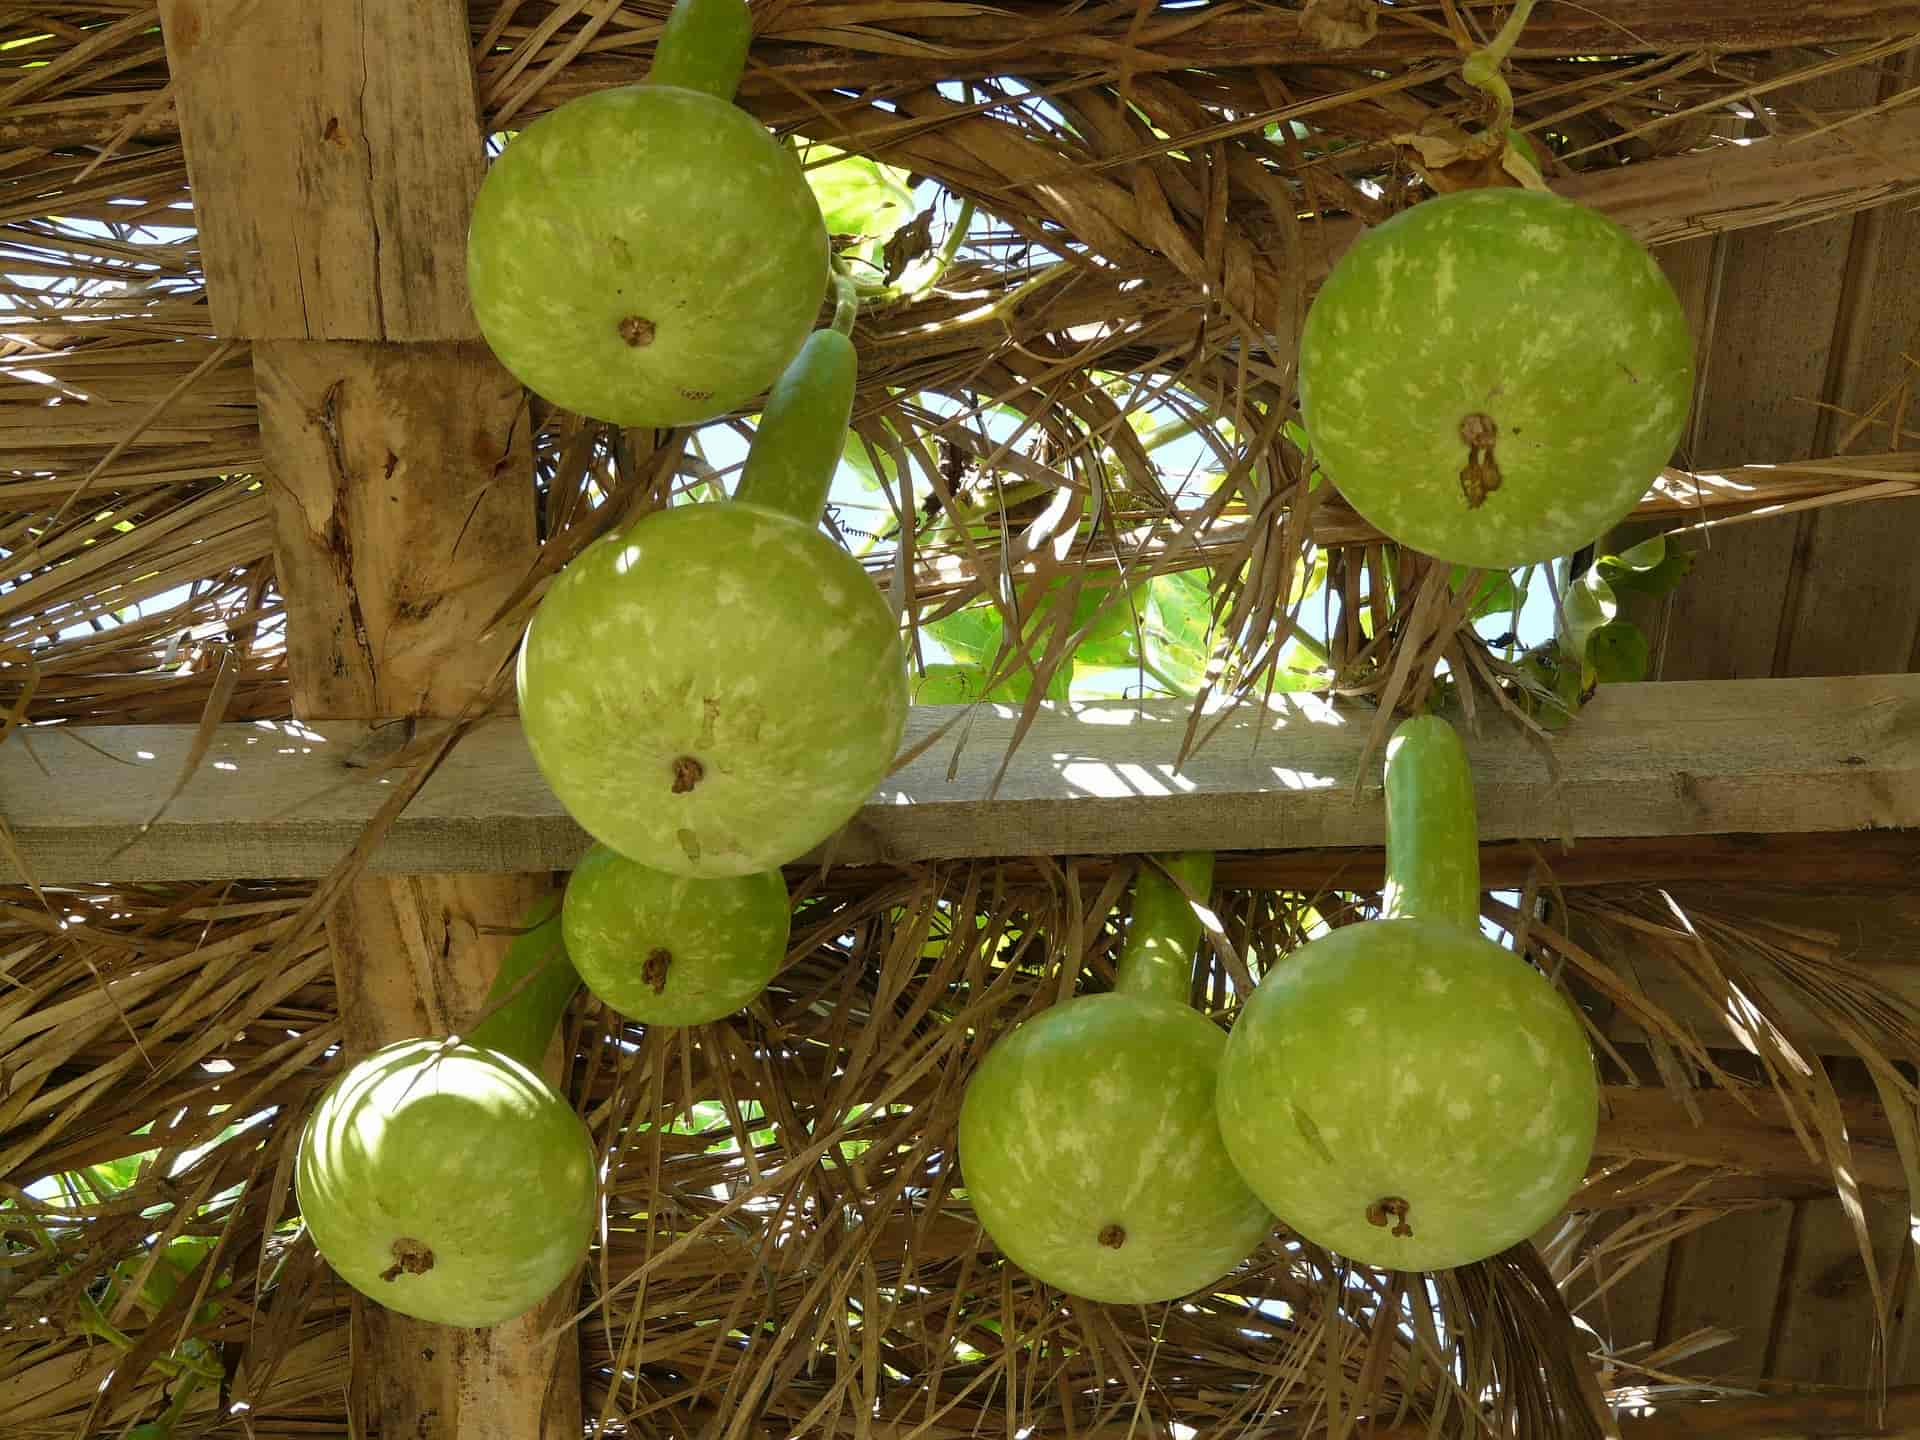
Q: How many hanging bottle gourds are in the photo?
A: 7